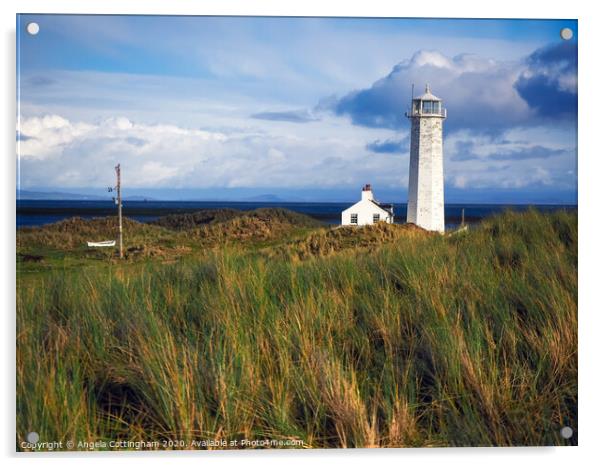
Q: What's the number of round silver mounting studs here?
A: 4